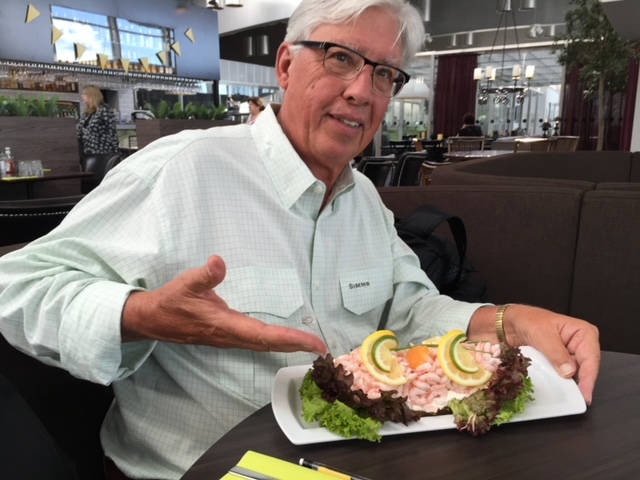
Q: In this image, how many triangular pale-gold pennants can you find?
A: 9